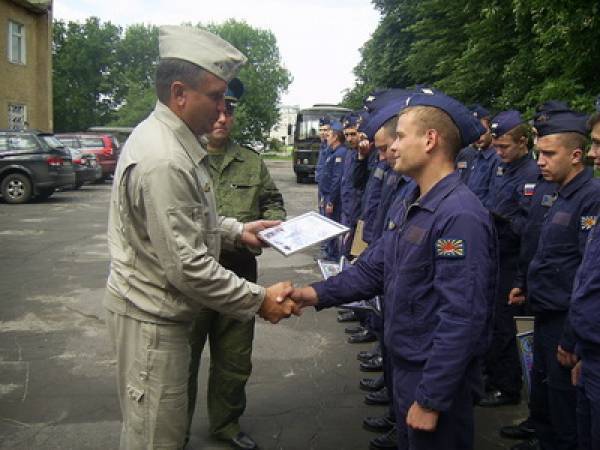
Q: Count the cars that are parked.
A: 3